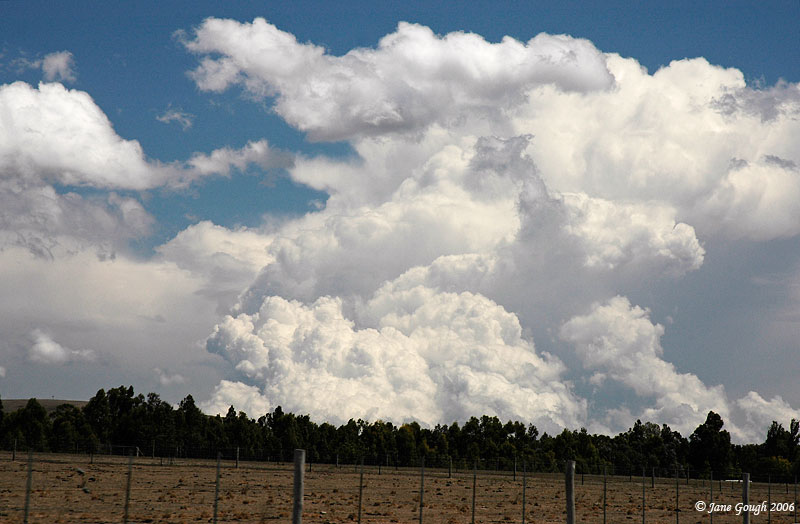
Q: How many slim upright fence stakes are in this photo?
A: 13